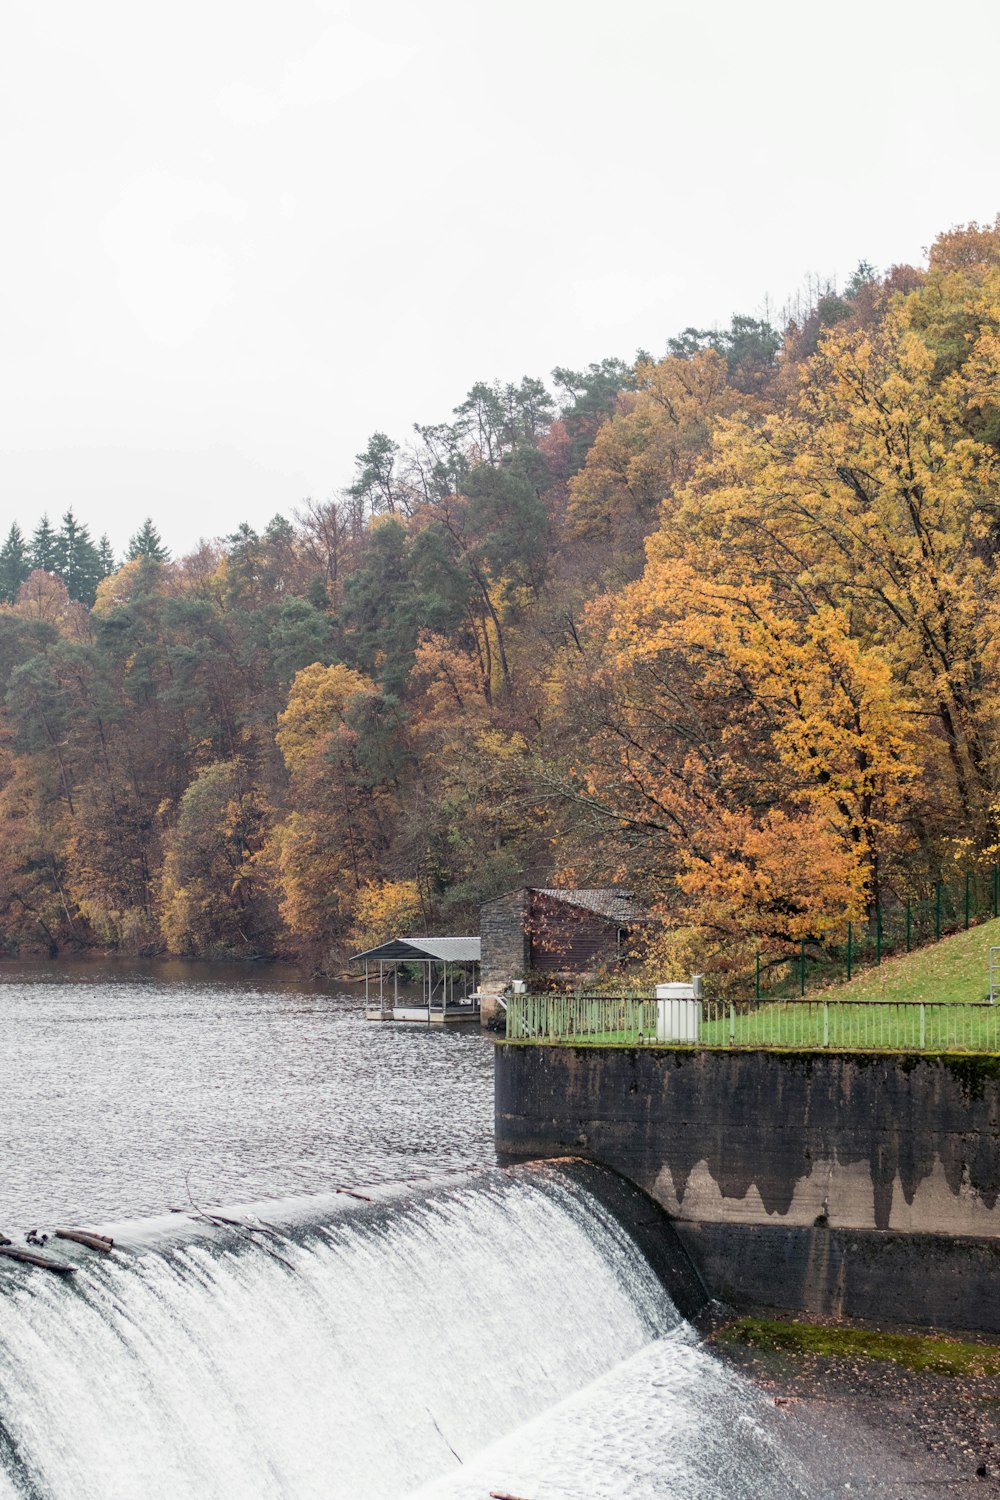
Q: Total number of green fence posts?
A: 8